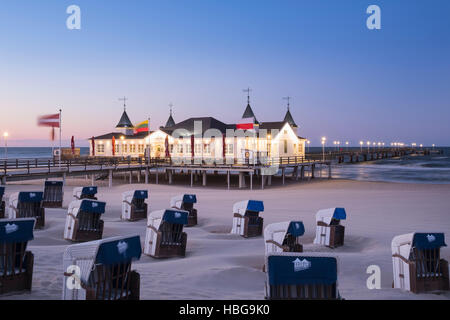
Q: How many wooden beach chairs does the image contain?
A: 15